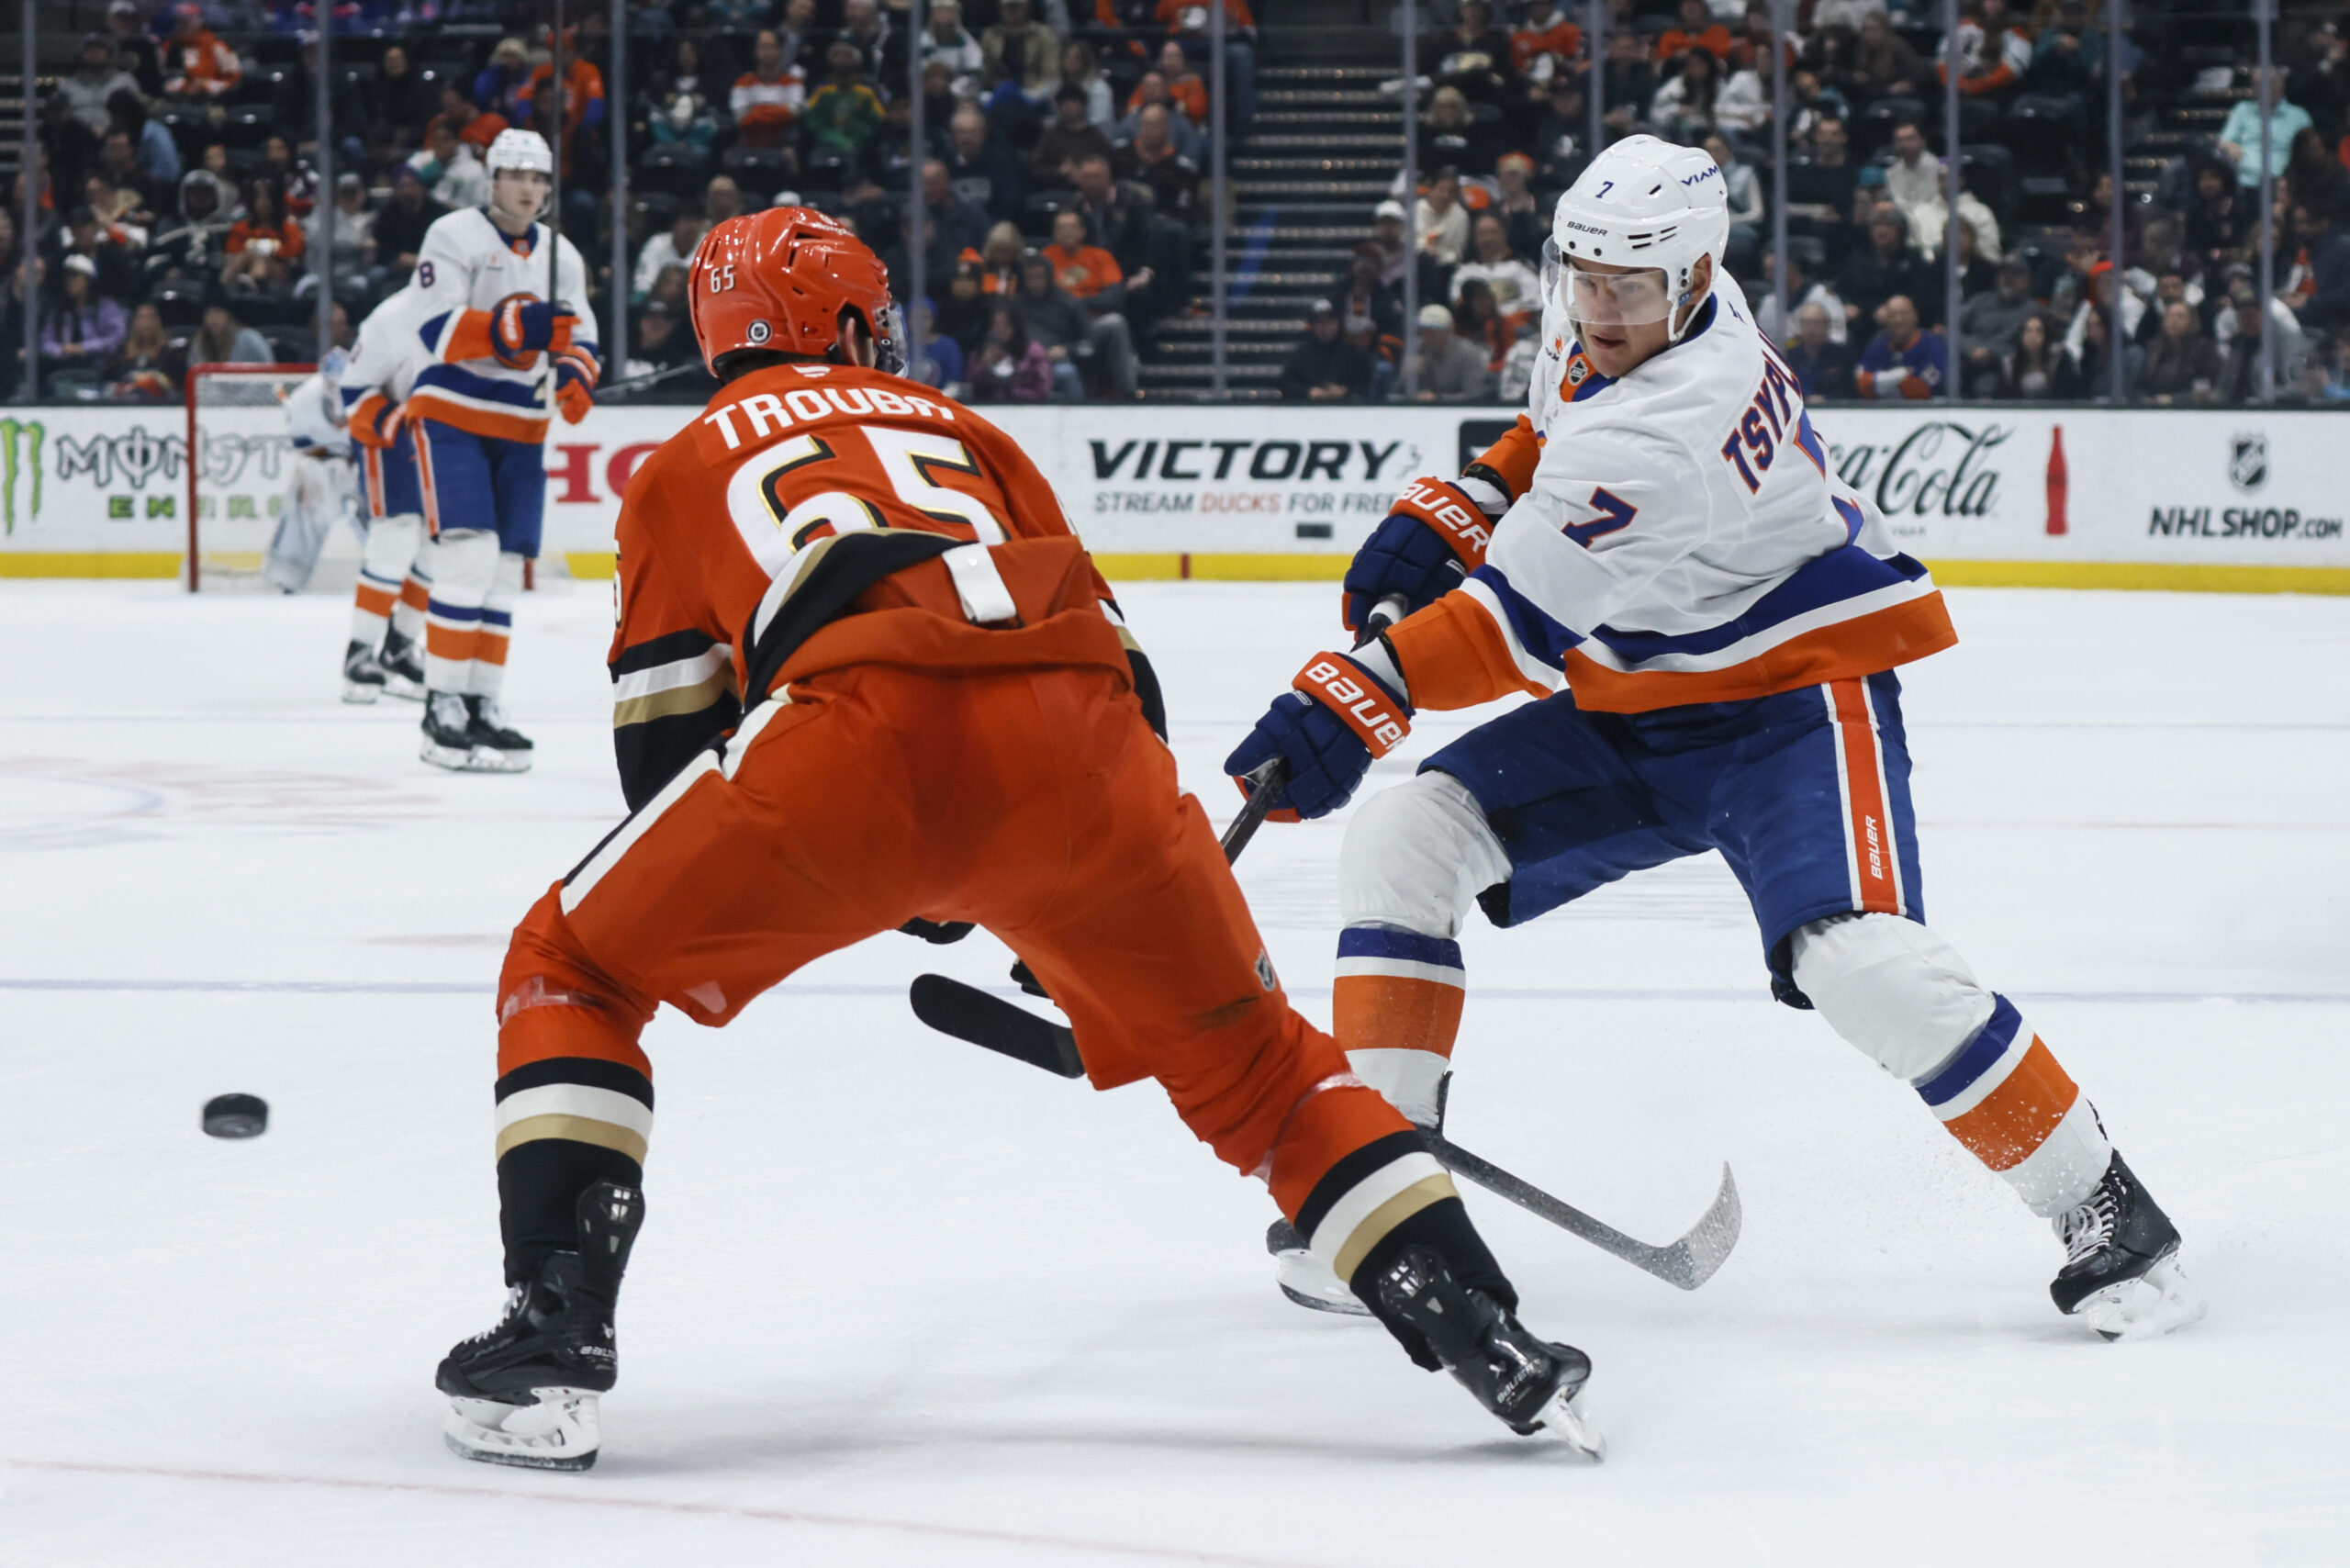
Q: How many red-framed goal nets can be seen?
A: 1